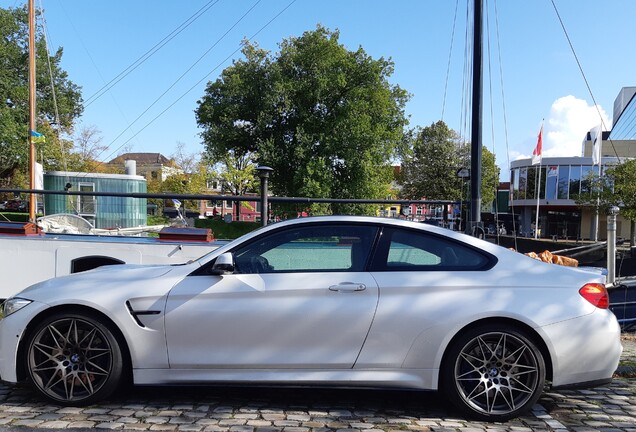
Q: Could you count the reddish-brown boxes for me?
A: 2